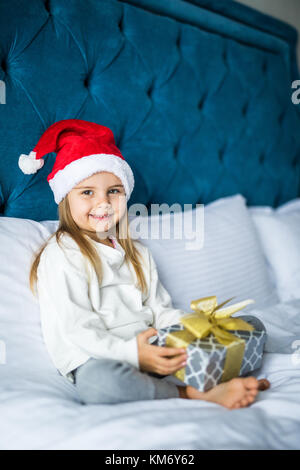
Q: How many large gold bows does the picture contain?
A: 1